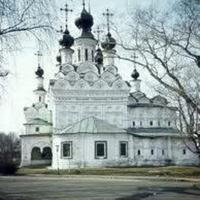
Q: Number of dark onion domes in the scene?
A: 7